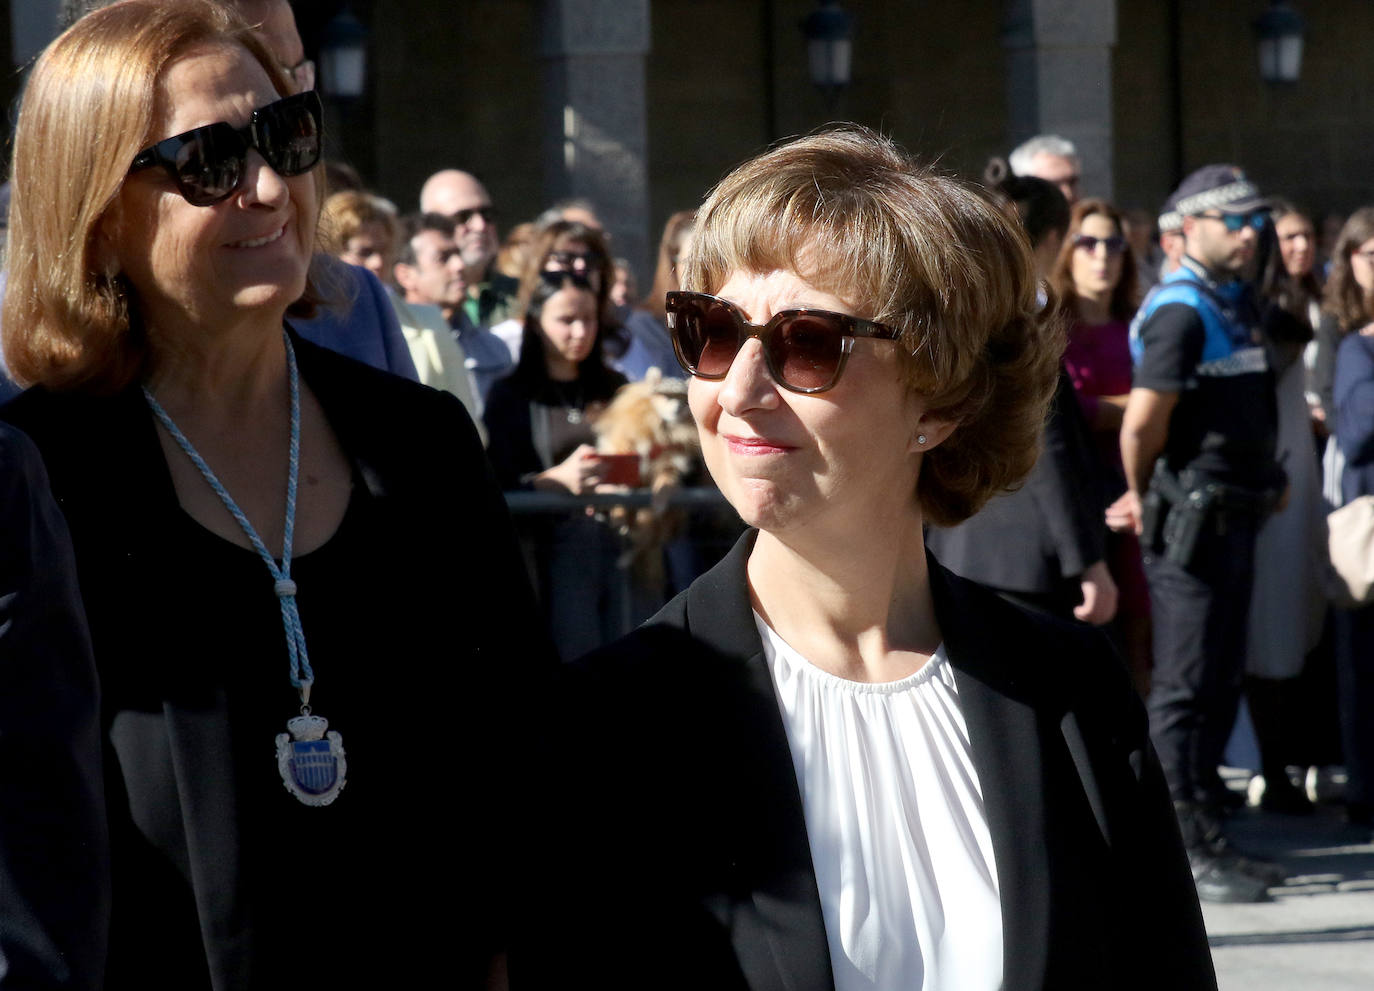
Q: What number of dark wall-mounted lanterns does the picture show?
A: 3